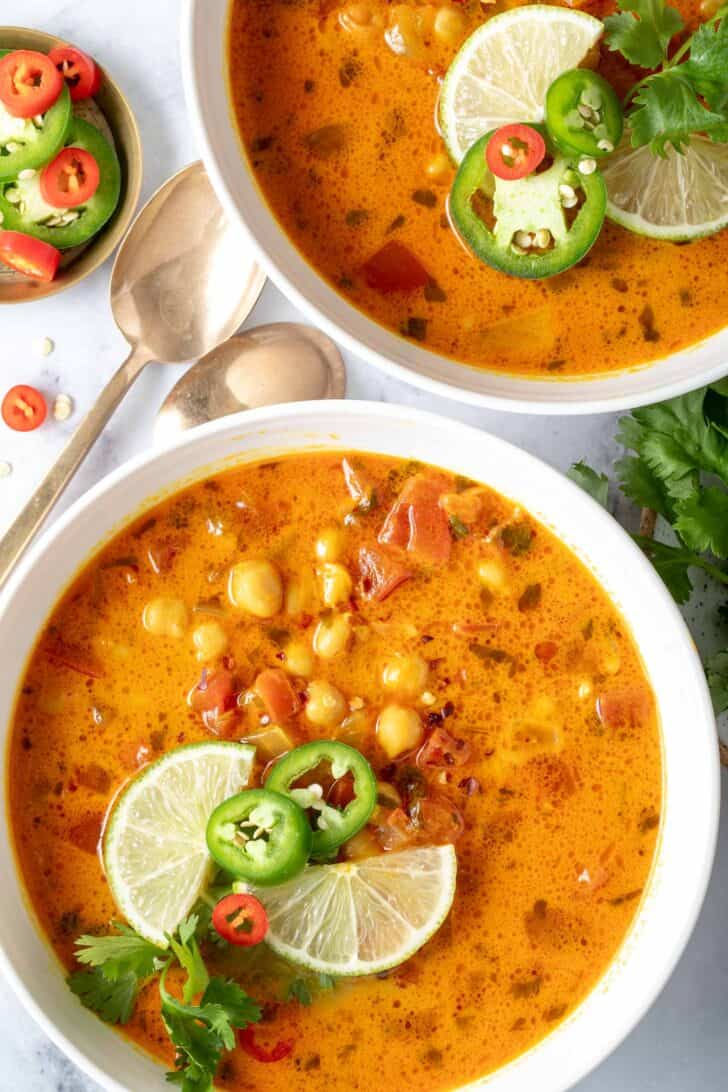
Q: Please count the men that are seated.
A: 0